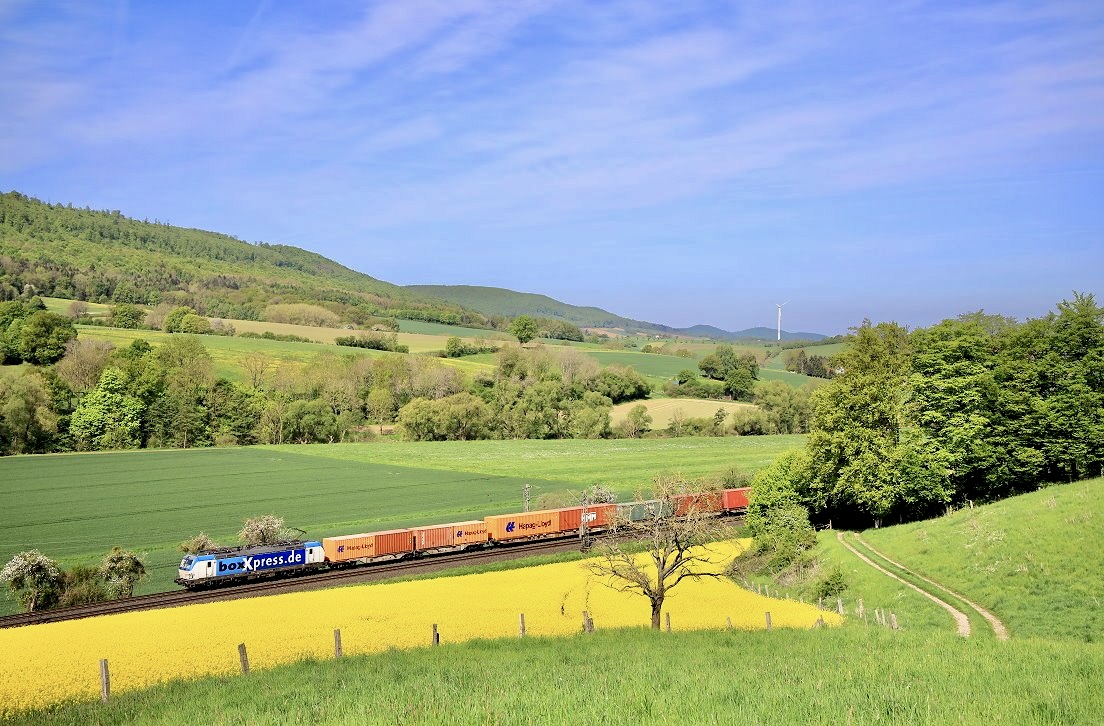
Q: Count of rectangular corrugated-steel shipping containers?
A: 9